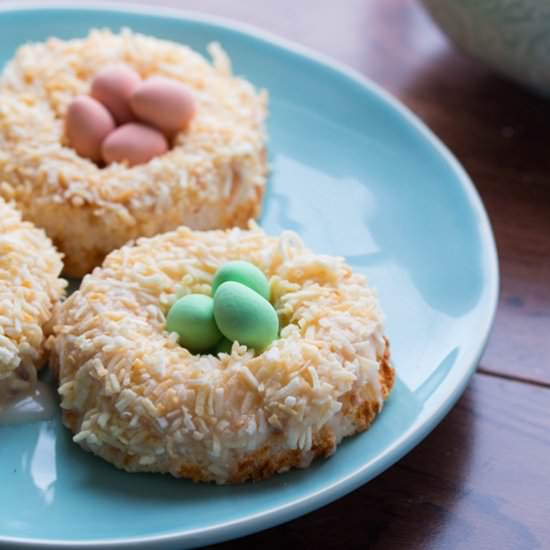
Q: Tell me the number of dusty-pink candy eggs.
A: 4